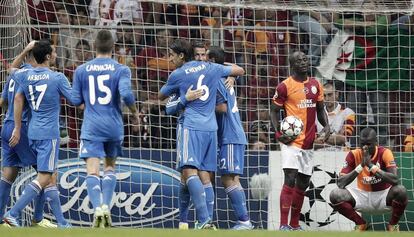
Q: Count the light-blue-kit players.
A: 6